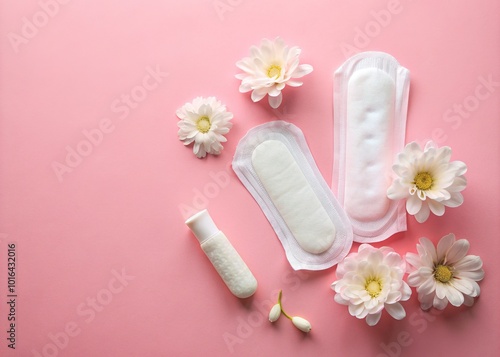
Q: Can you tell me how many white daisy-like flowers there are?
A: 5